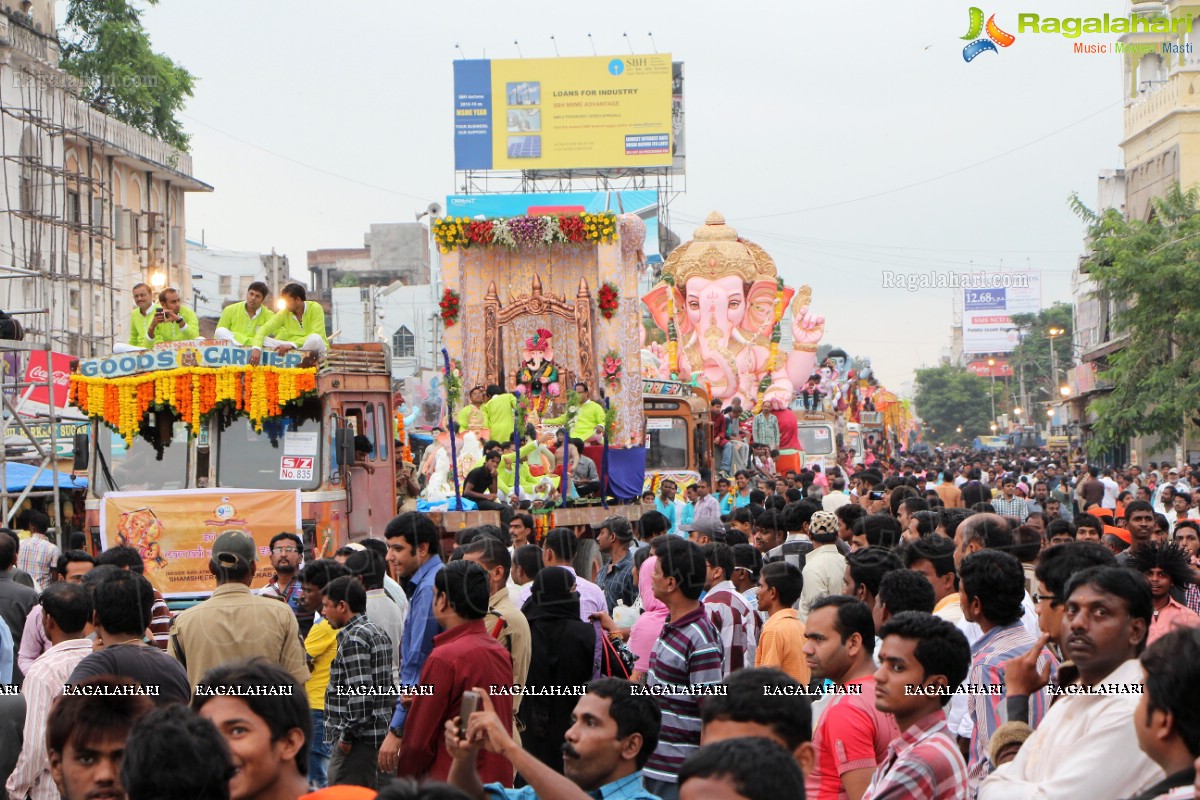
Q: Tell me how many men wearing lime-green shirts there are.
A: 10